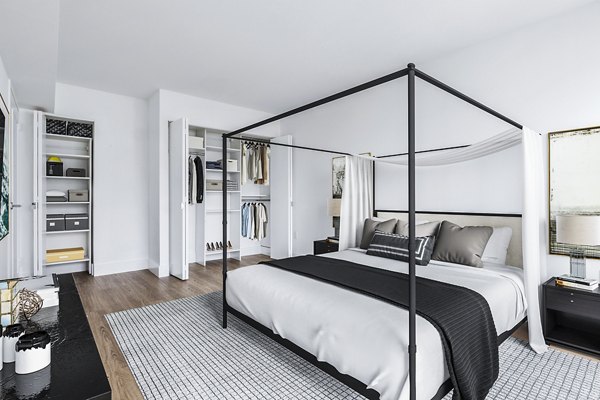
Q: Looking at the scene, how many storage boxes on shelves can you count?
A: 11